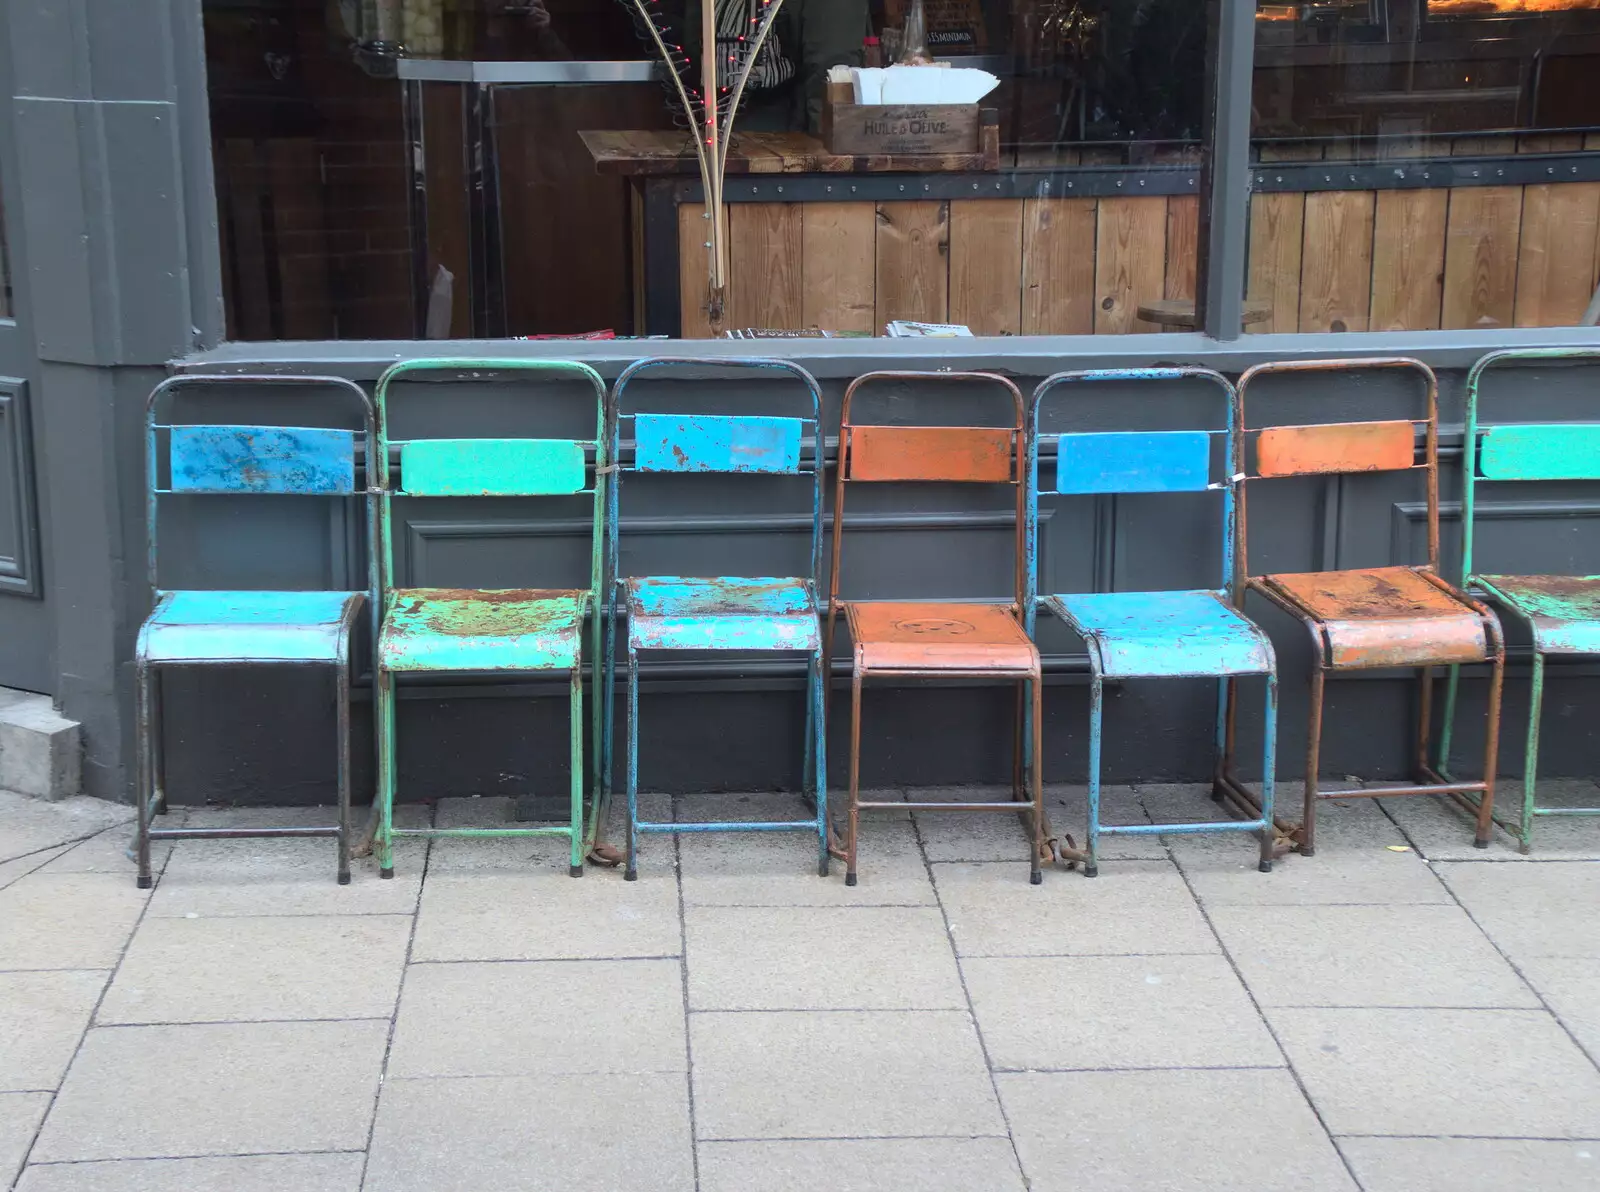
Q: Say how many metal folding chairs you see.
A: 7